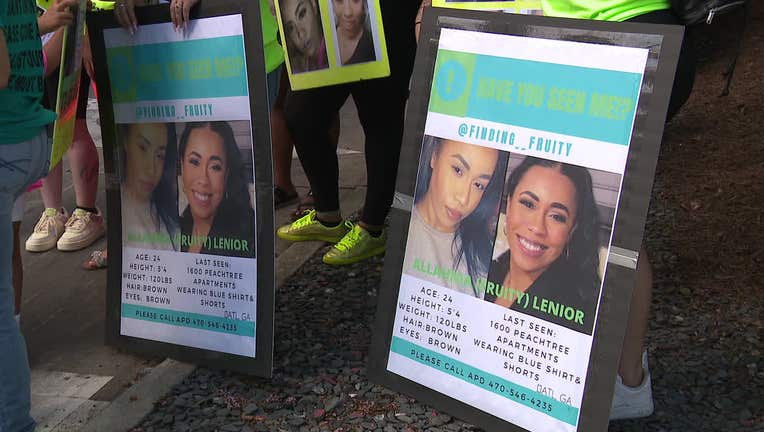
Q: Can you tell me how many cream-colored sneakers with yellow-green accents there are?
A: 2